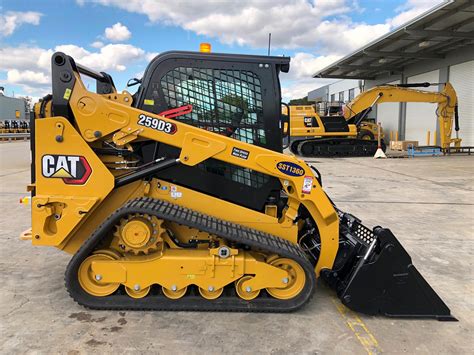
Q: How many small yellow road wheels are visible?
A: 4